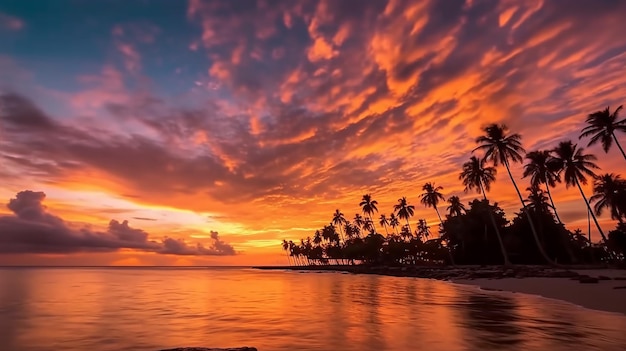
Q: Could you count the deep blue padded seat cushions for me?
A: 0